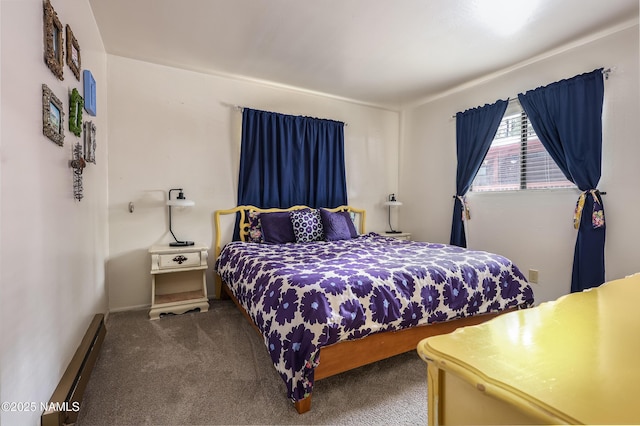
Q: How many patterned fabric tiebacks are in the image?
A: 2